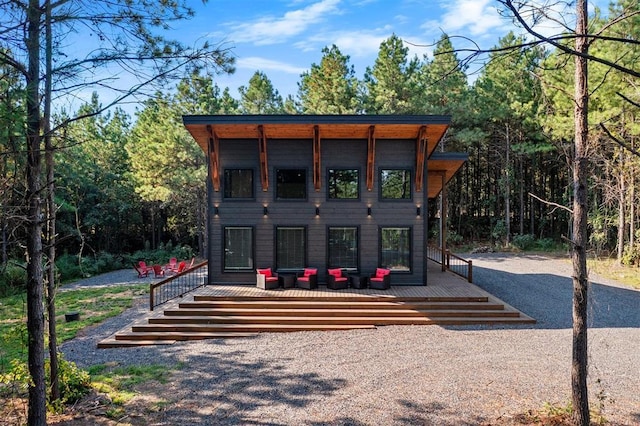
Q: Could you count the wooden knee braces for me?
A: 5